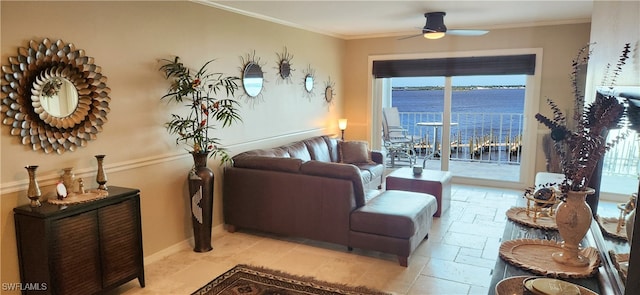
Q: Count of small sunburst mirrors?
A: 4